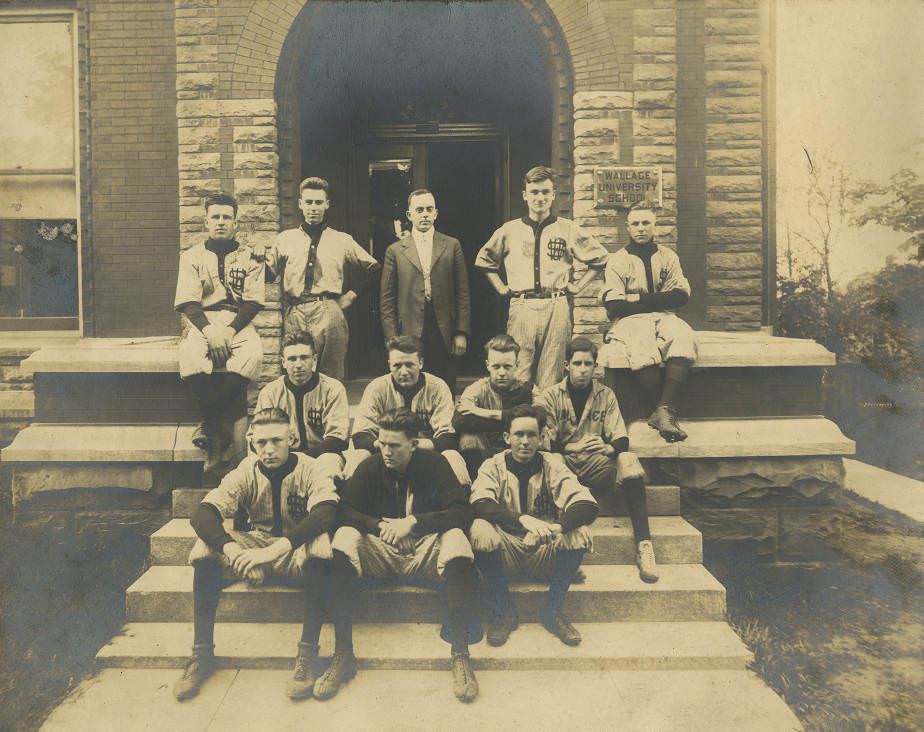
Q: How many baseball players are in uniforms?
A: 11